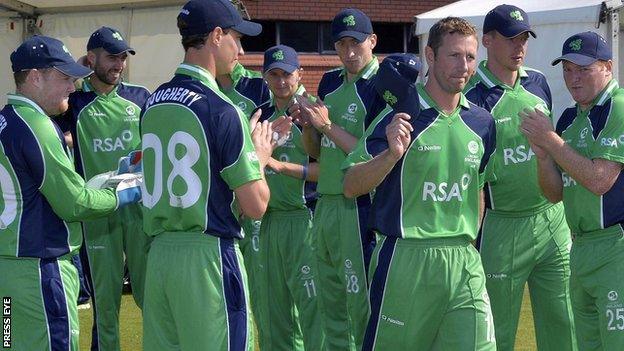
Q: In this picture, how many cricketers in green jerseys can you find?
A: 9